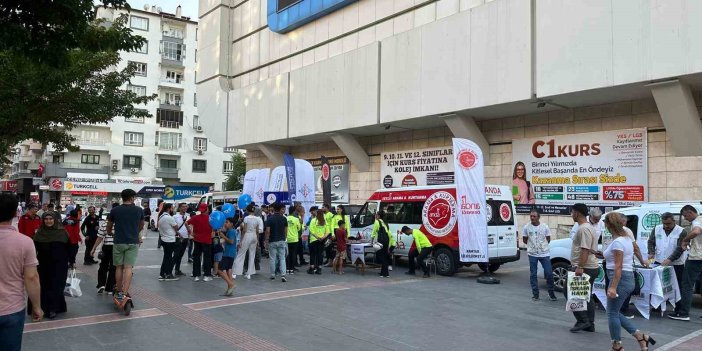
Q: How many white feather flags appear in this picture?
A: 5